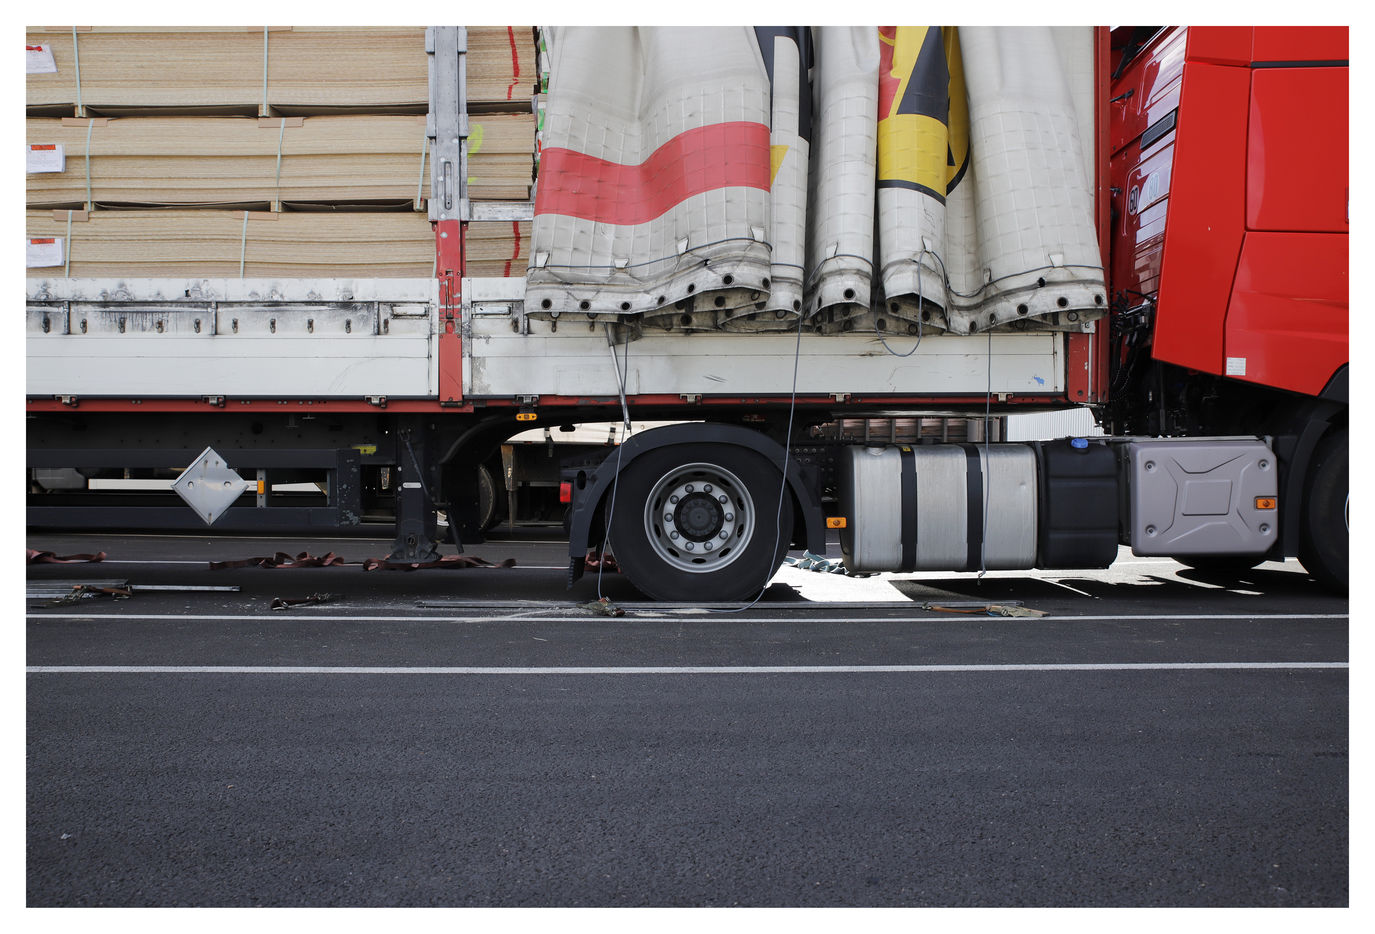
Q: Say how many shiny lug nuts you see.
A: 10